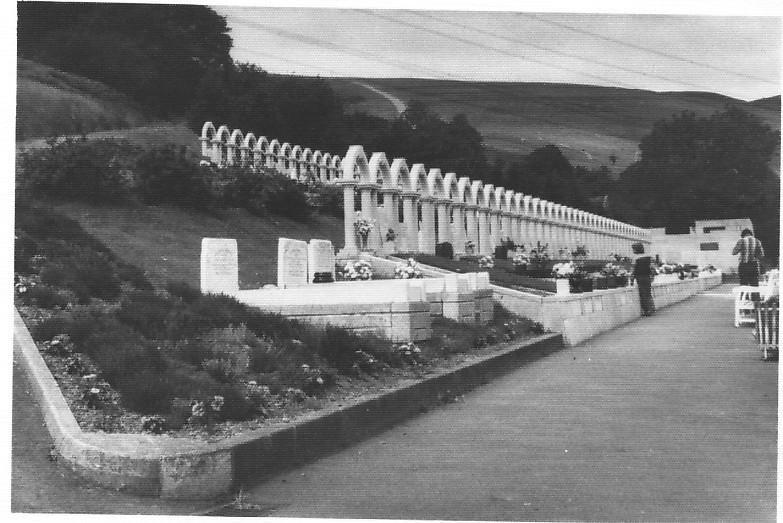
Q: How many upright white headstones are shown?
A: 3